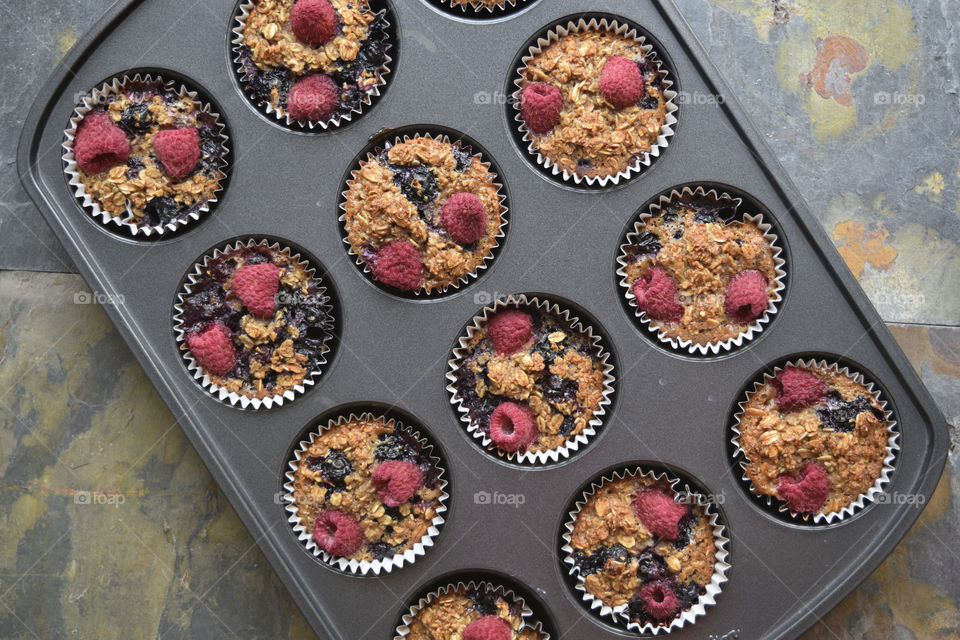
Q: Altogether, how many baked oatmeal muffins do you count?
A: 12